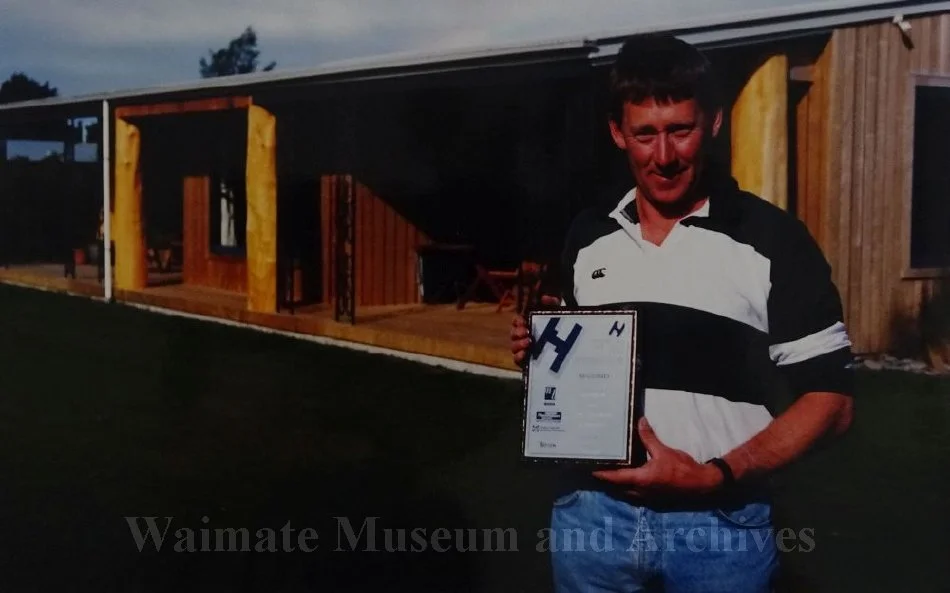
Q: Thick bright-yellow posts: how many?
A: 3